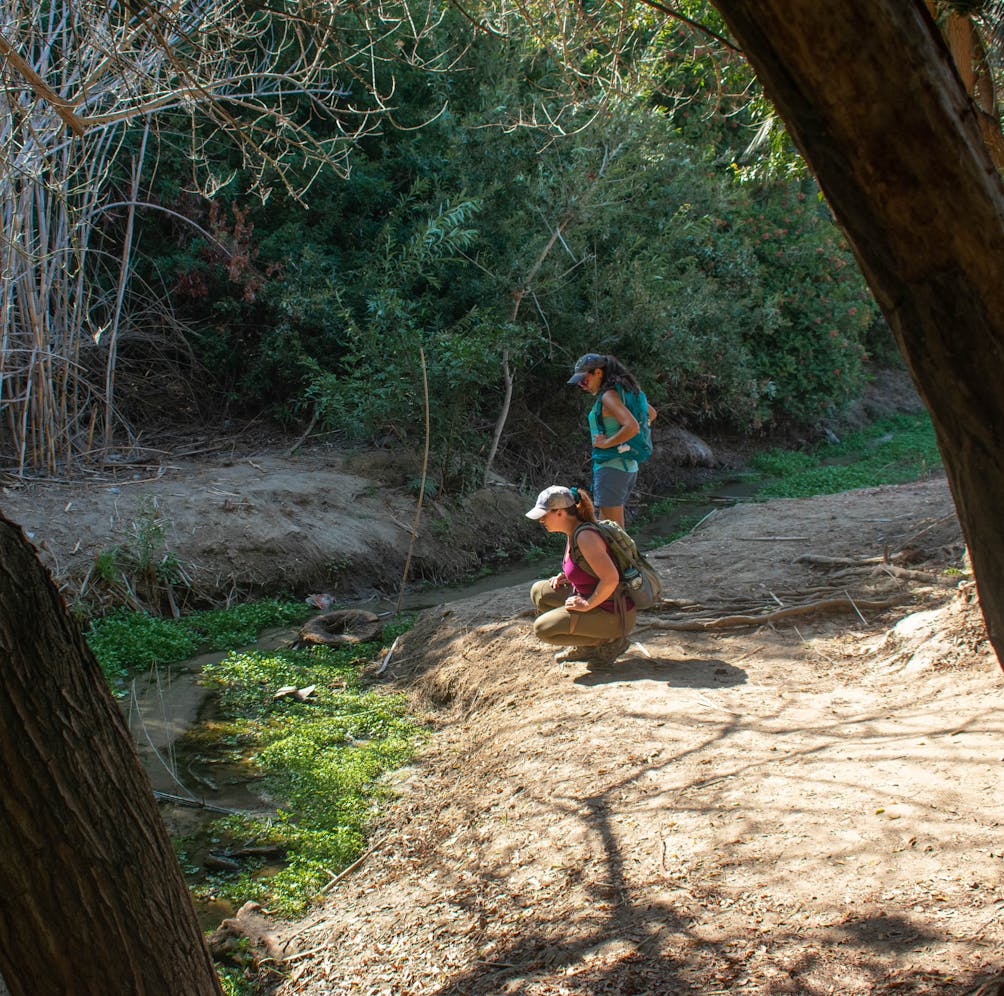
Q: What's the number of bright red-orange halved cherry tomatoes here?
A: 0